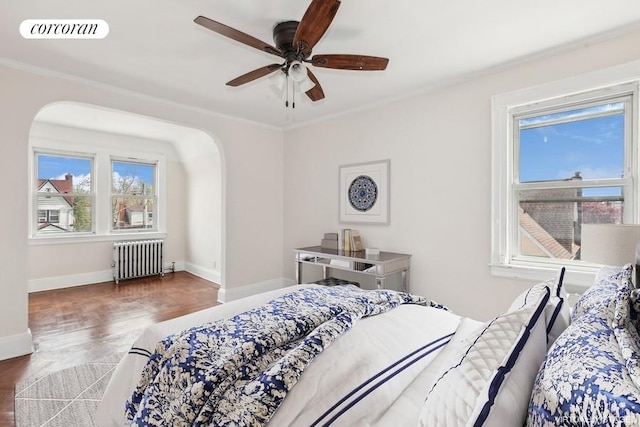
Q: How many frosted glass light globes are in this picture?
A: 3